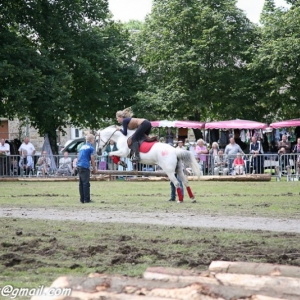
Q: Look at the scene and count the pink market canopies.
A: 3